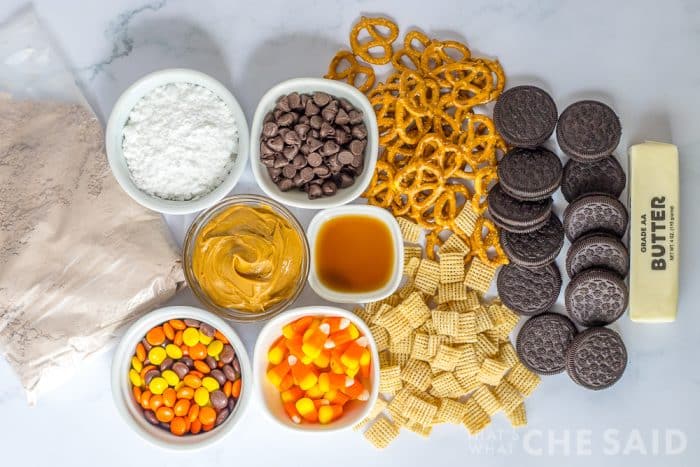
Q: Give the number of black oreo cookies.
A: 12